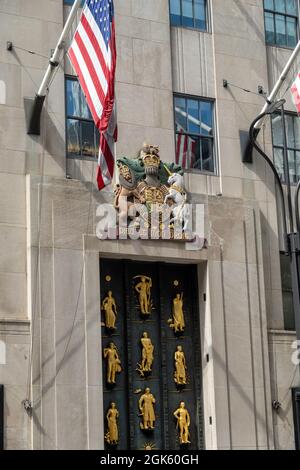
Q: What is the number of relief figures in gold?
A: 9